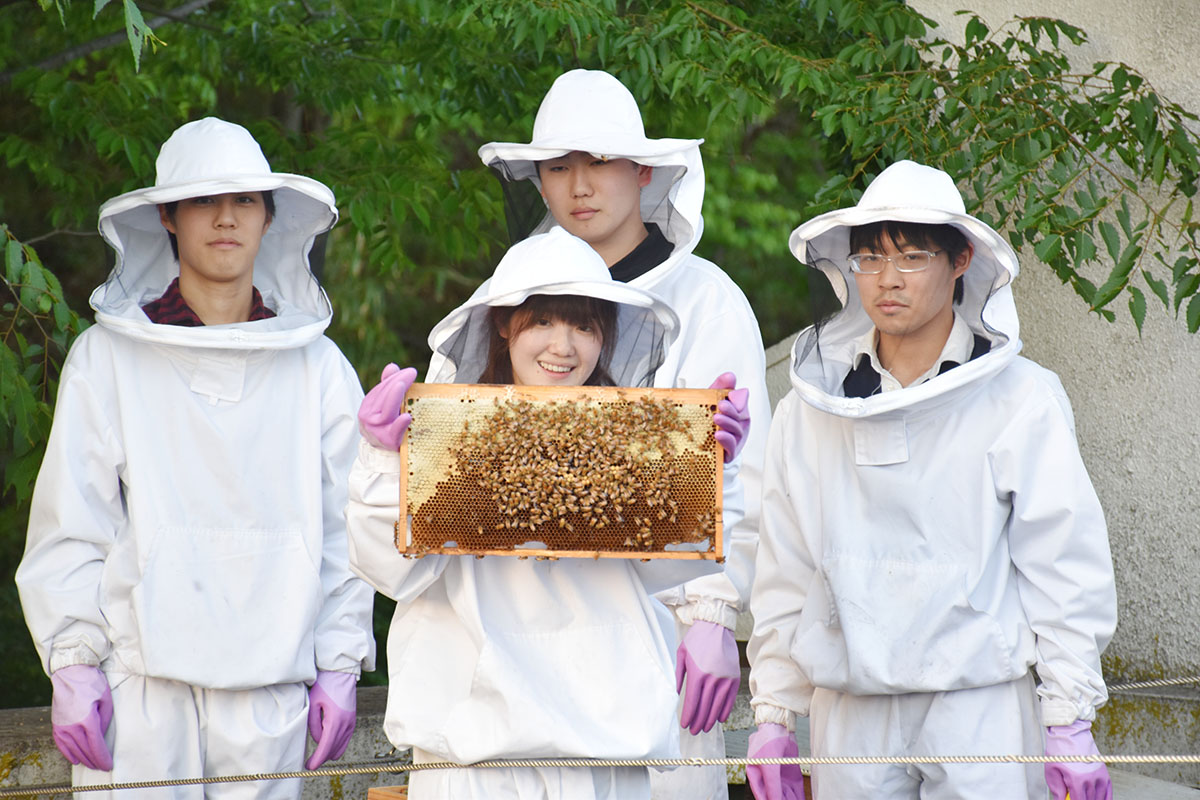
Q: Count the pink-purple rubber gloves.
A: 7